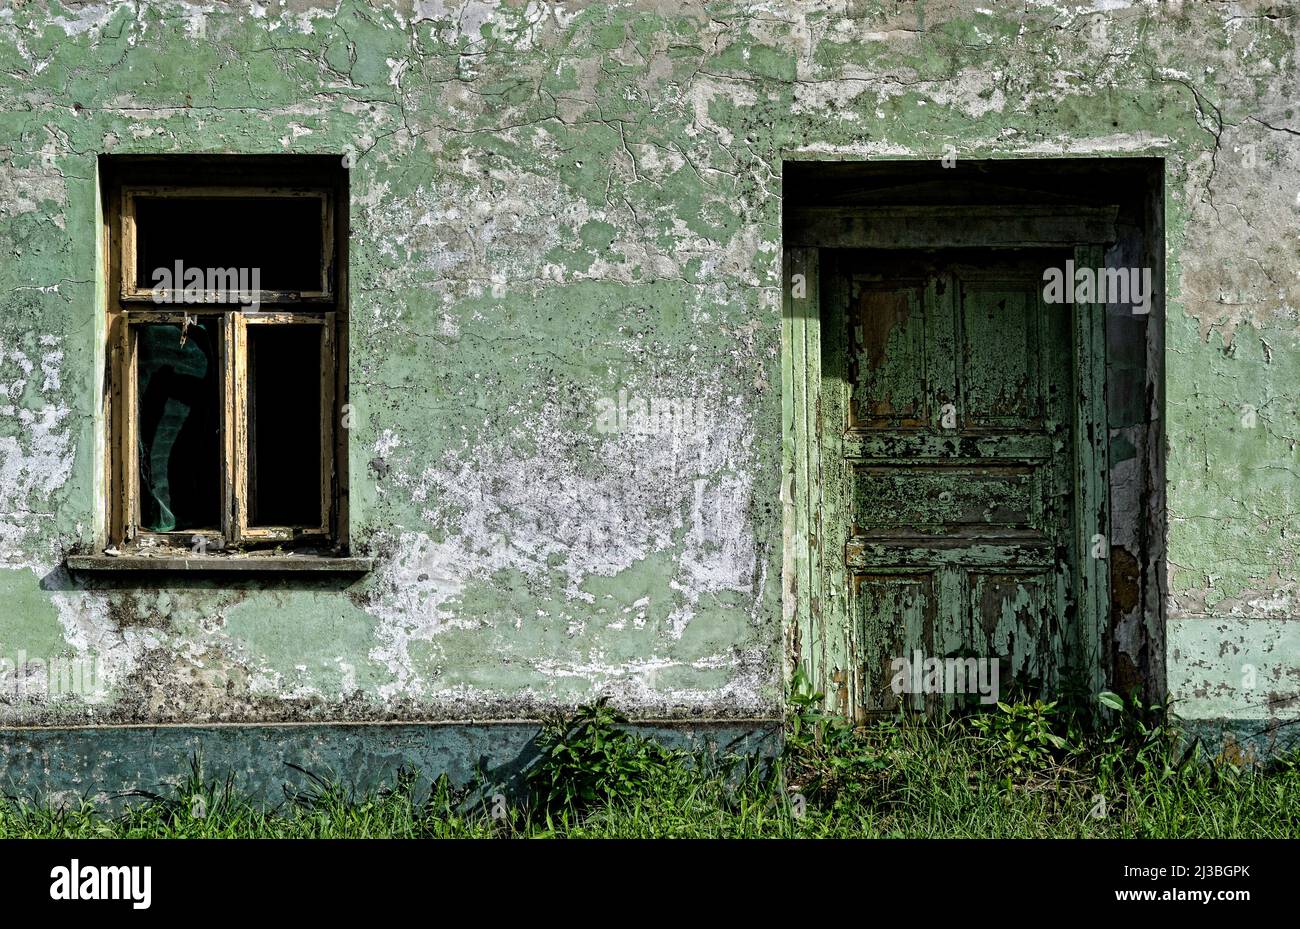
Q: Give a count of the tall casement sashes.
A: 2